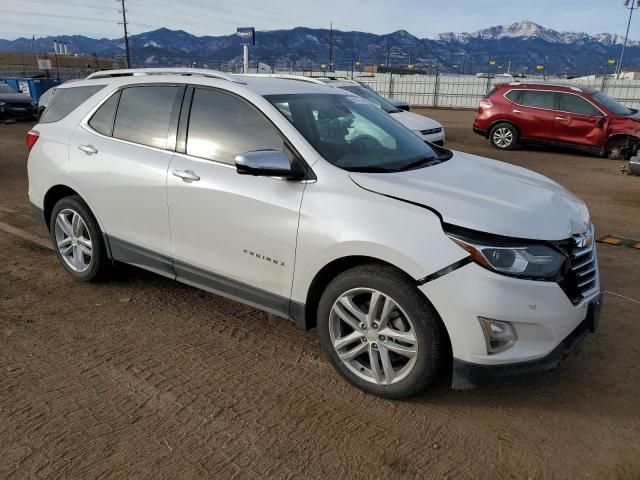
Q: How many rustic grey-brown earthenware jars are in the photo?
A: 0